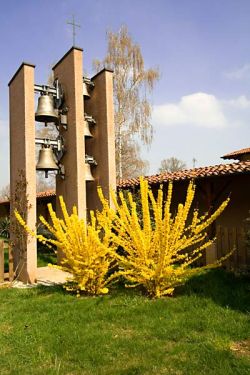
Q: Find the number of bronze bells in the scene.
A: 5